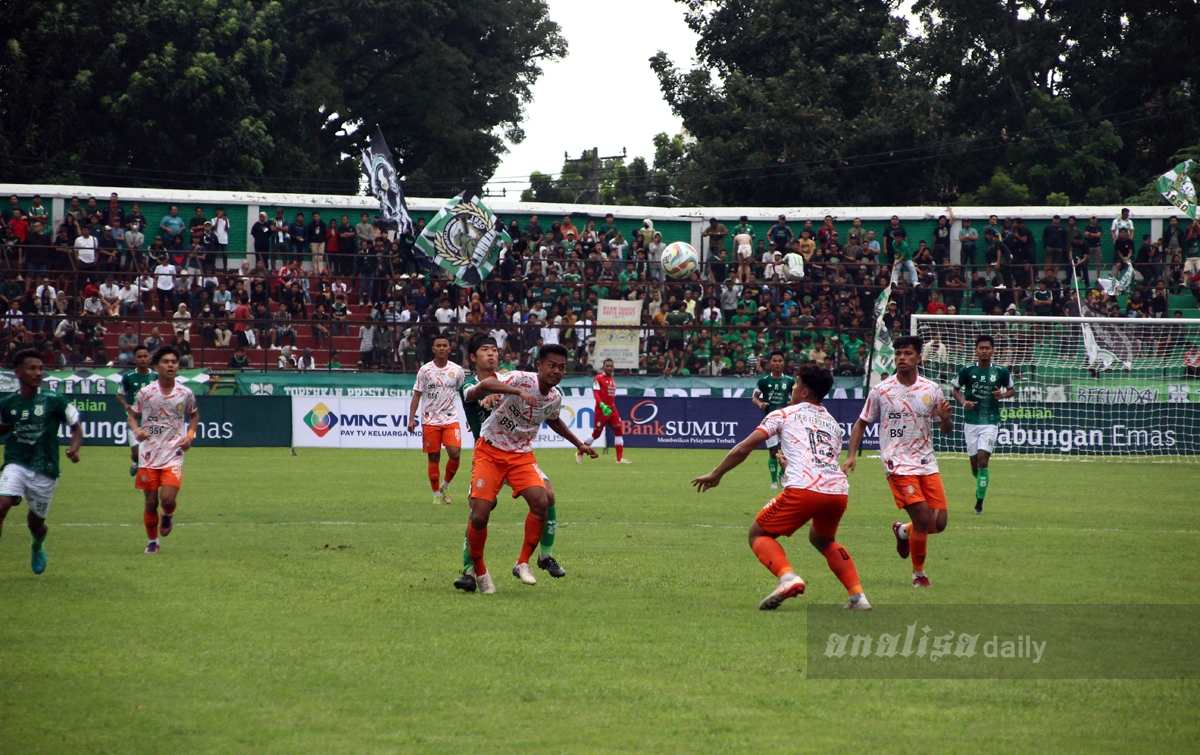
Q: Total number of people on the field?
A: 11